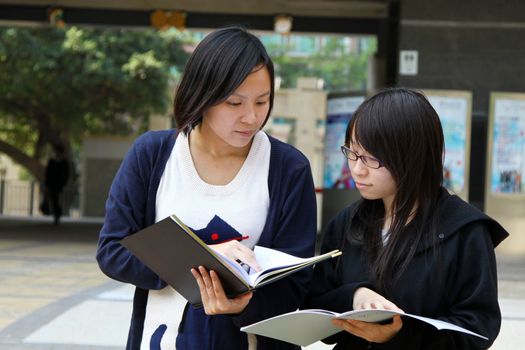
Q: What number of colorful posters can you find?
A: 3